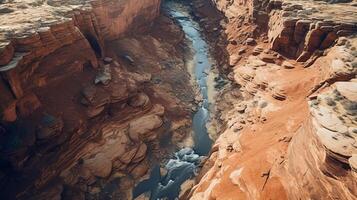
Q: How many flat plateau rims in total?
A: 2